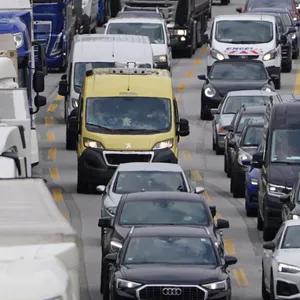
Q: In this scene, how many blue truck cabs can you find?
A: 2